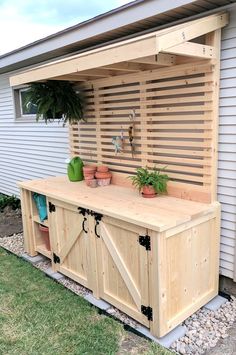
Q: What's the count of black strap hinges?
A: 4